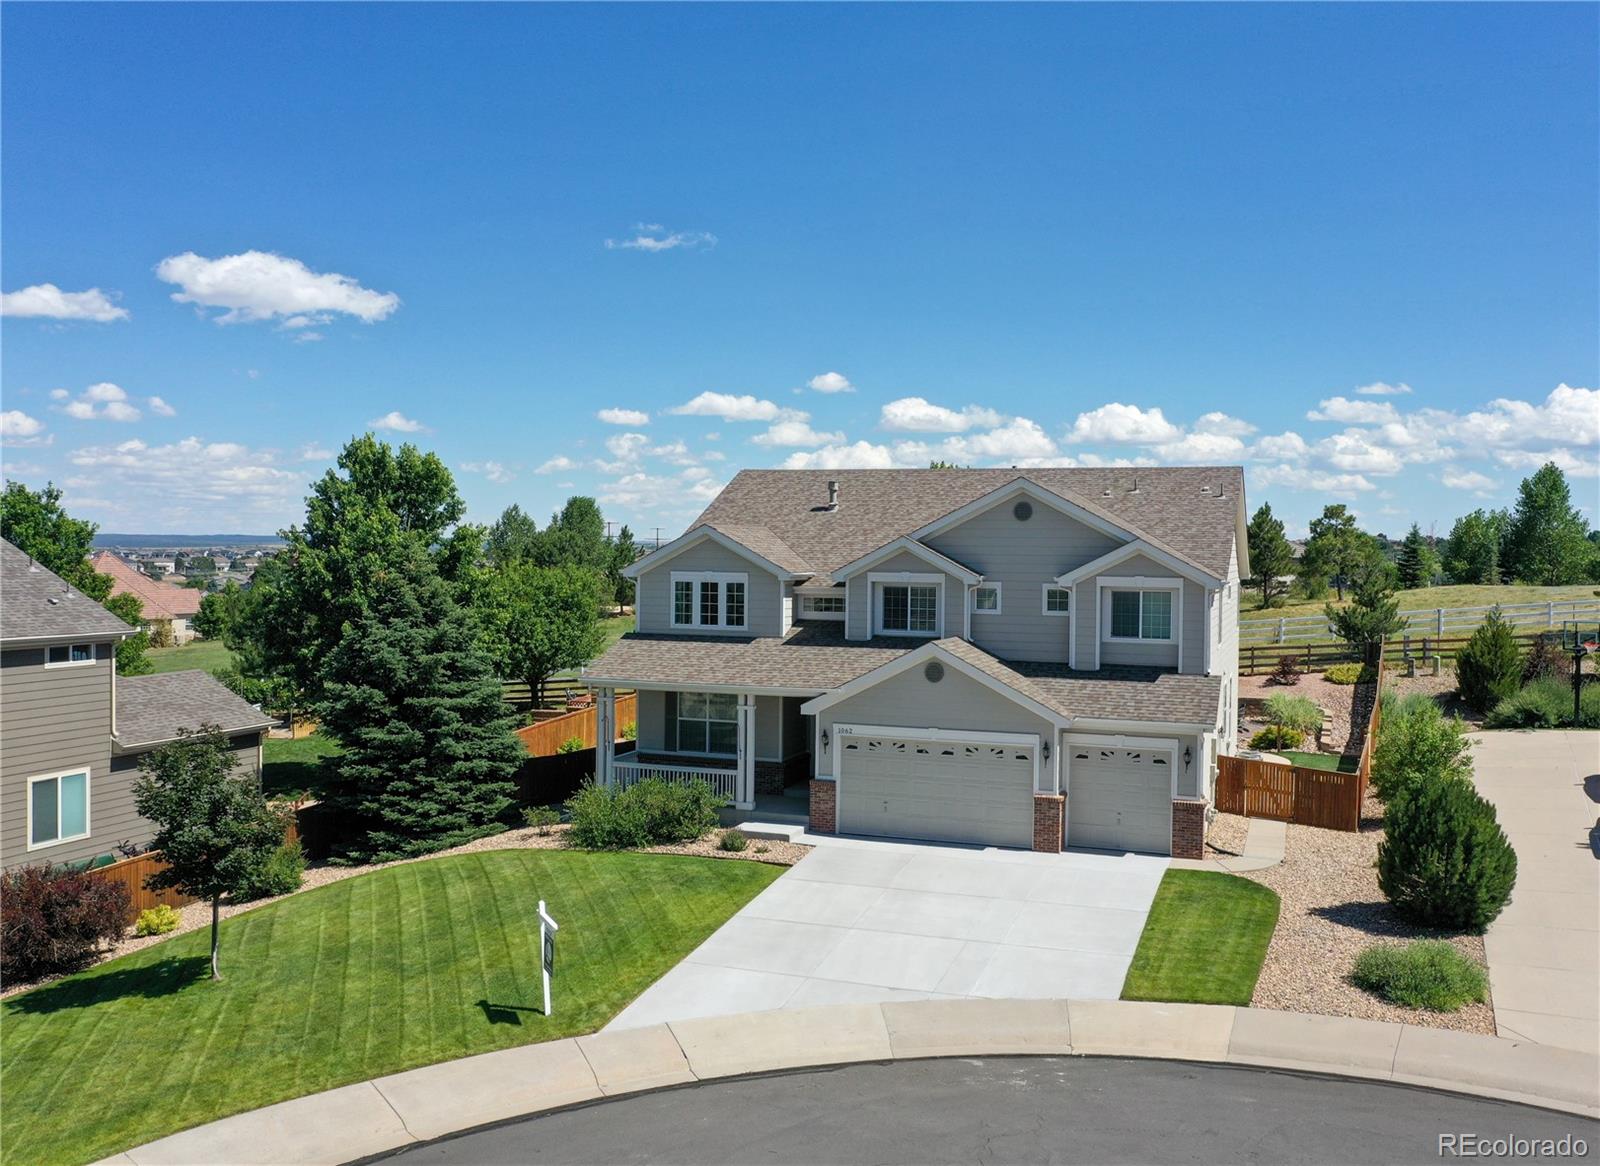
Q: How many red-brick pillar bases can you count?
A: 3